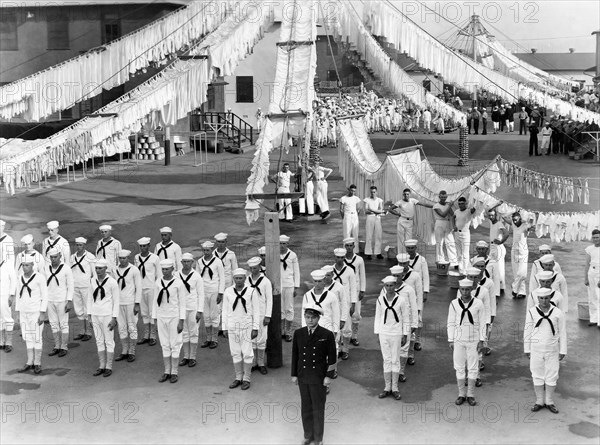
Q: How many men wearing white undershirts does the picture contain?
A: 11